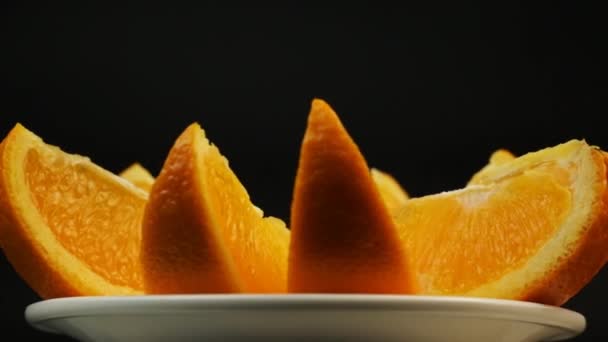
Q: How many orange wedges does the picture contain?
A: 7